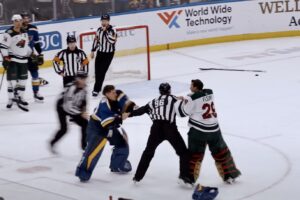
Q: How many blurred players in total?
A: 1